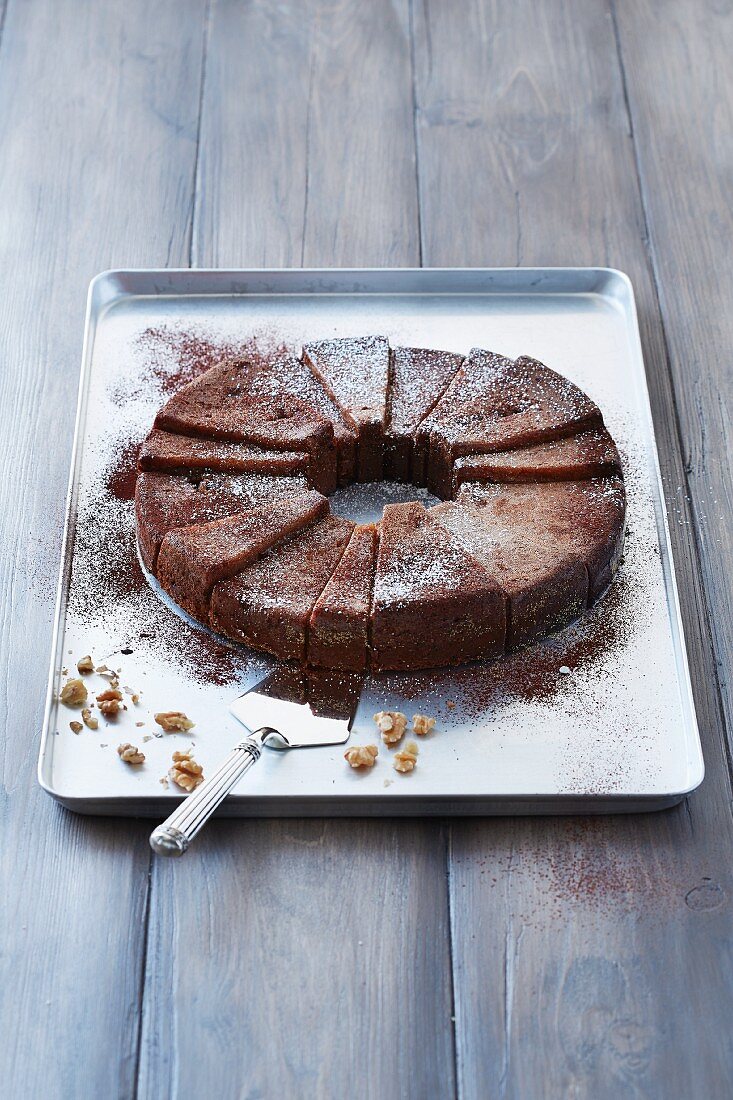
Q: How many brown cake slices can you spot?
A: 15